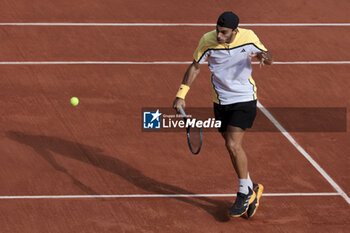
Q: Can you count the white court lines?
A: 4